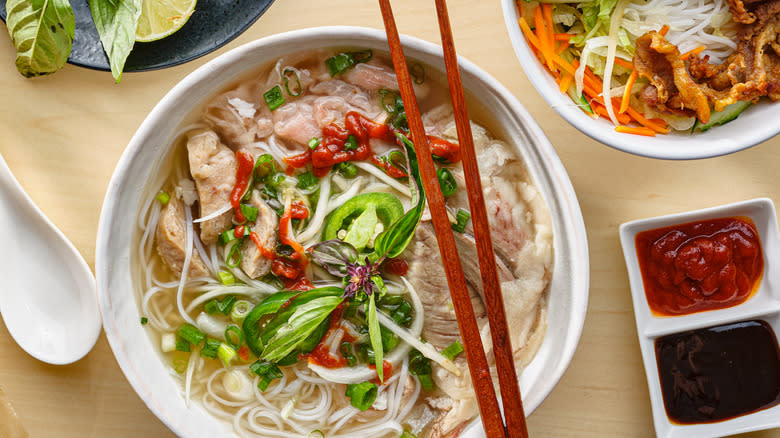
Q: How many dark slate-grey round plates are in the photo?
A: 1